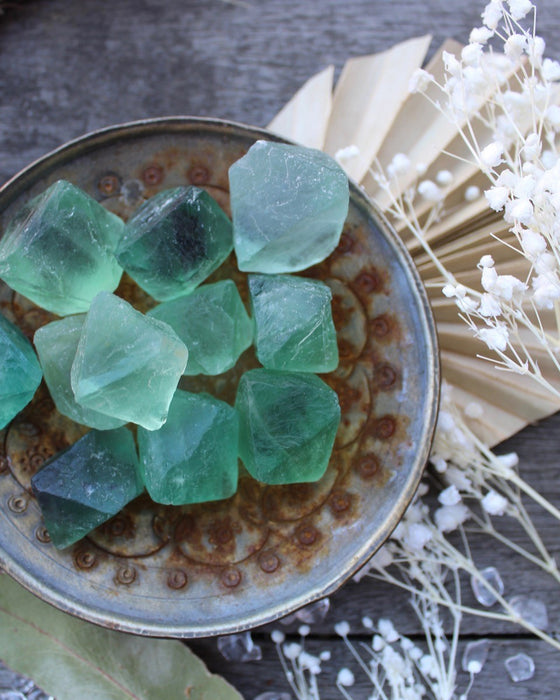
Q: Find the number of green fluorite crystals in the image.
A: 11